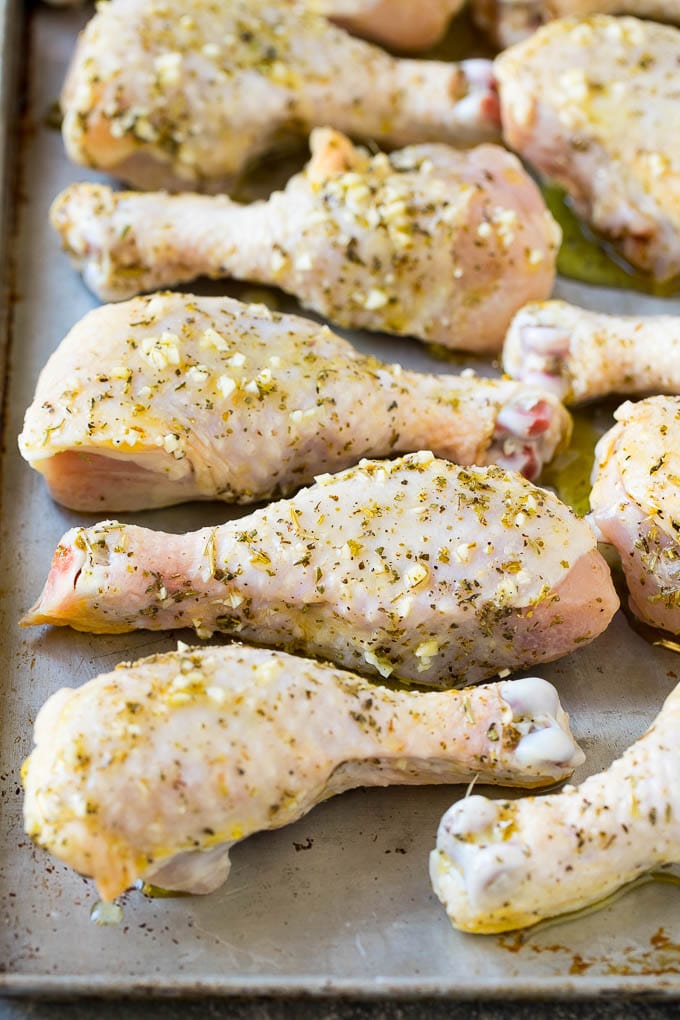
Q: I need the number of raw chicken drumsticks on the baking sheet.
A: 11